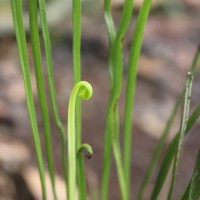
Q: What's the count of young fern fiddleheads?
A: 2